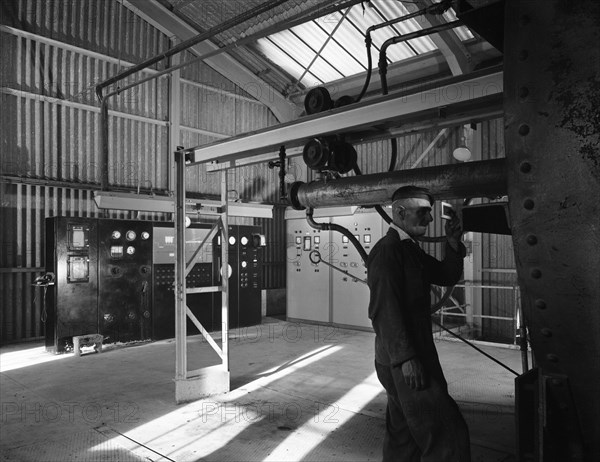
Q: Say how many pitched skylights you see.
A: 1